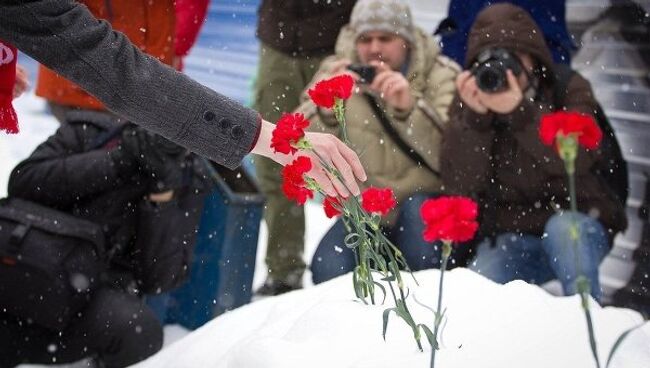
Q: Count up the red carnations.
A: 7